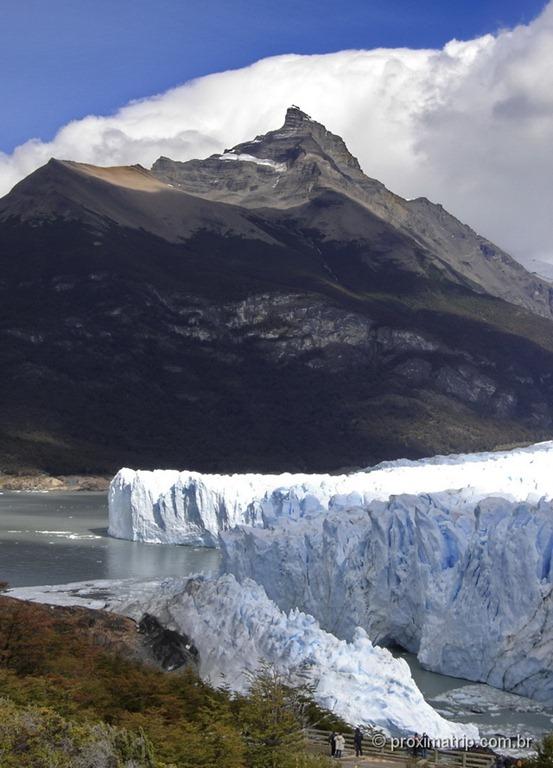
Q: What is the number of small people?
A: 5